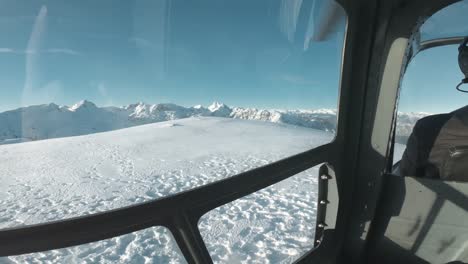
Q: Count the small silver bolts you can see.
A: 4